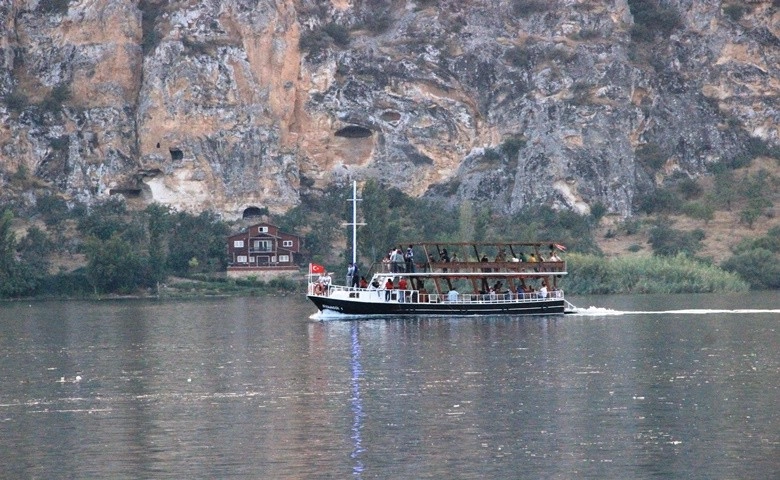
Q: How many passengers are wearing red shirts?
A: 3